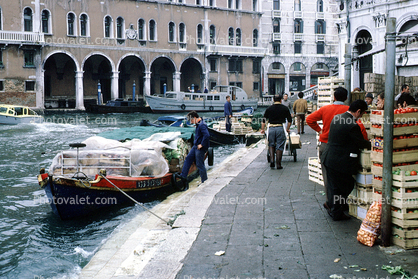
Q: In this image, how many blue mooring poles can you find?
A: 4